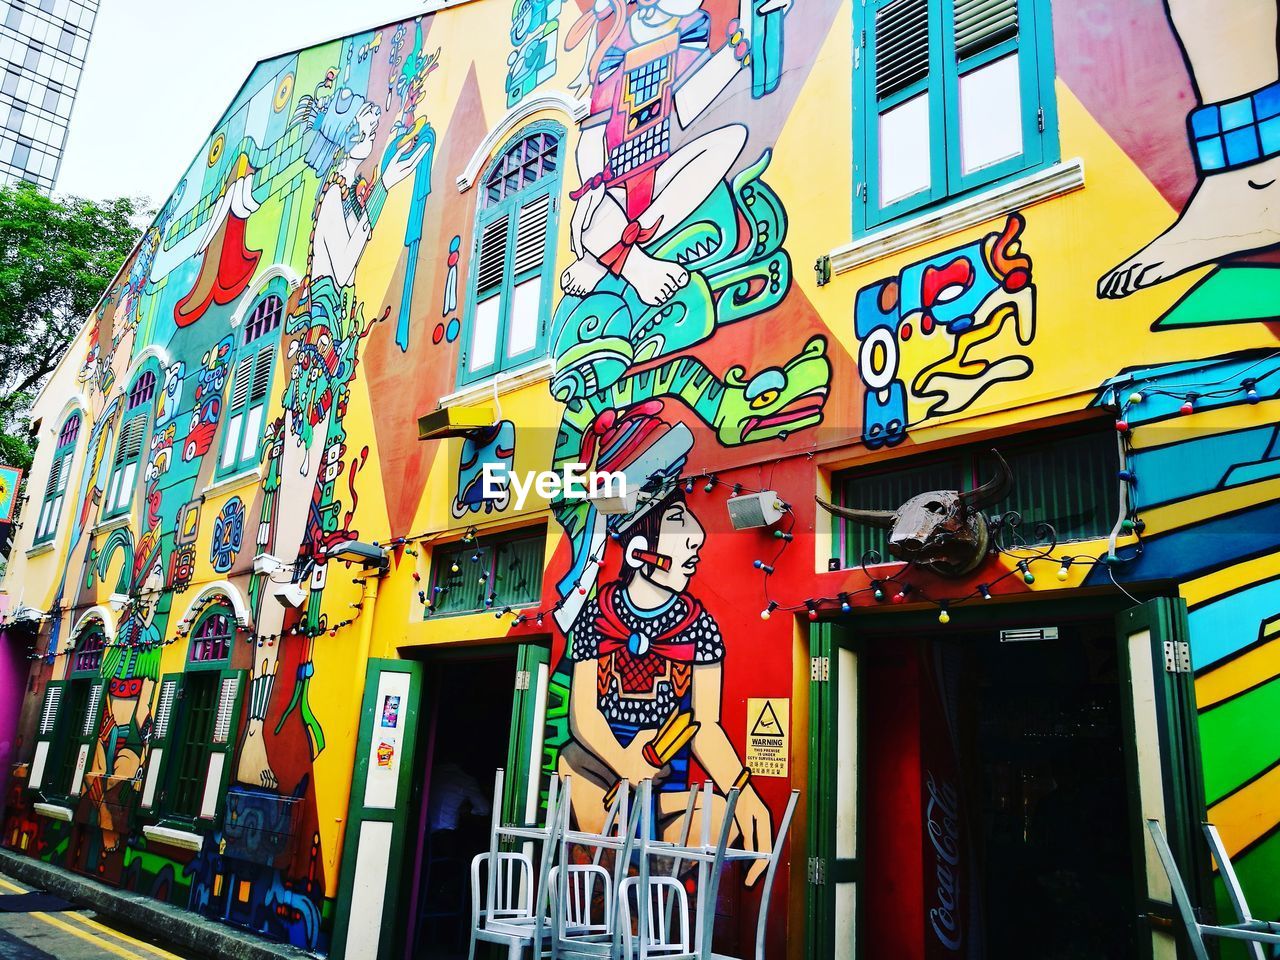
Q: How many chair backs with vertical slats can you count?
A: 3